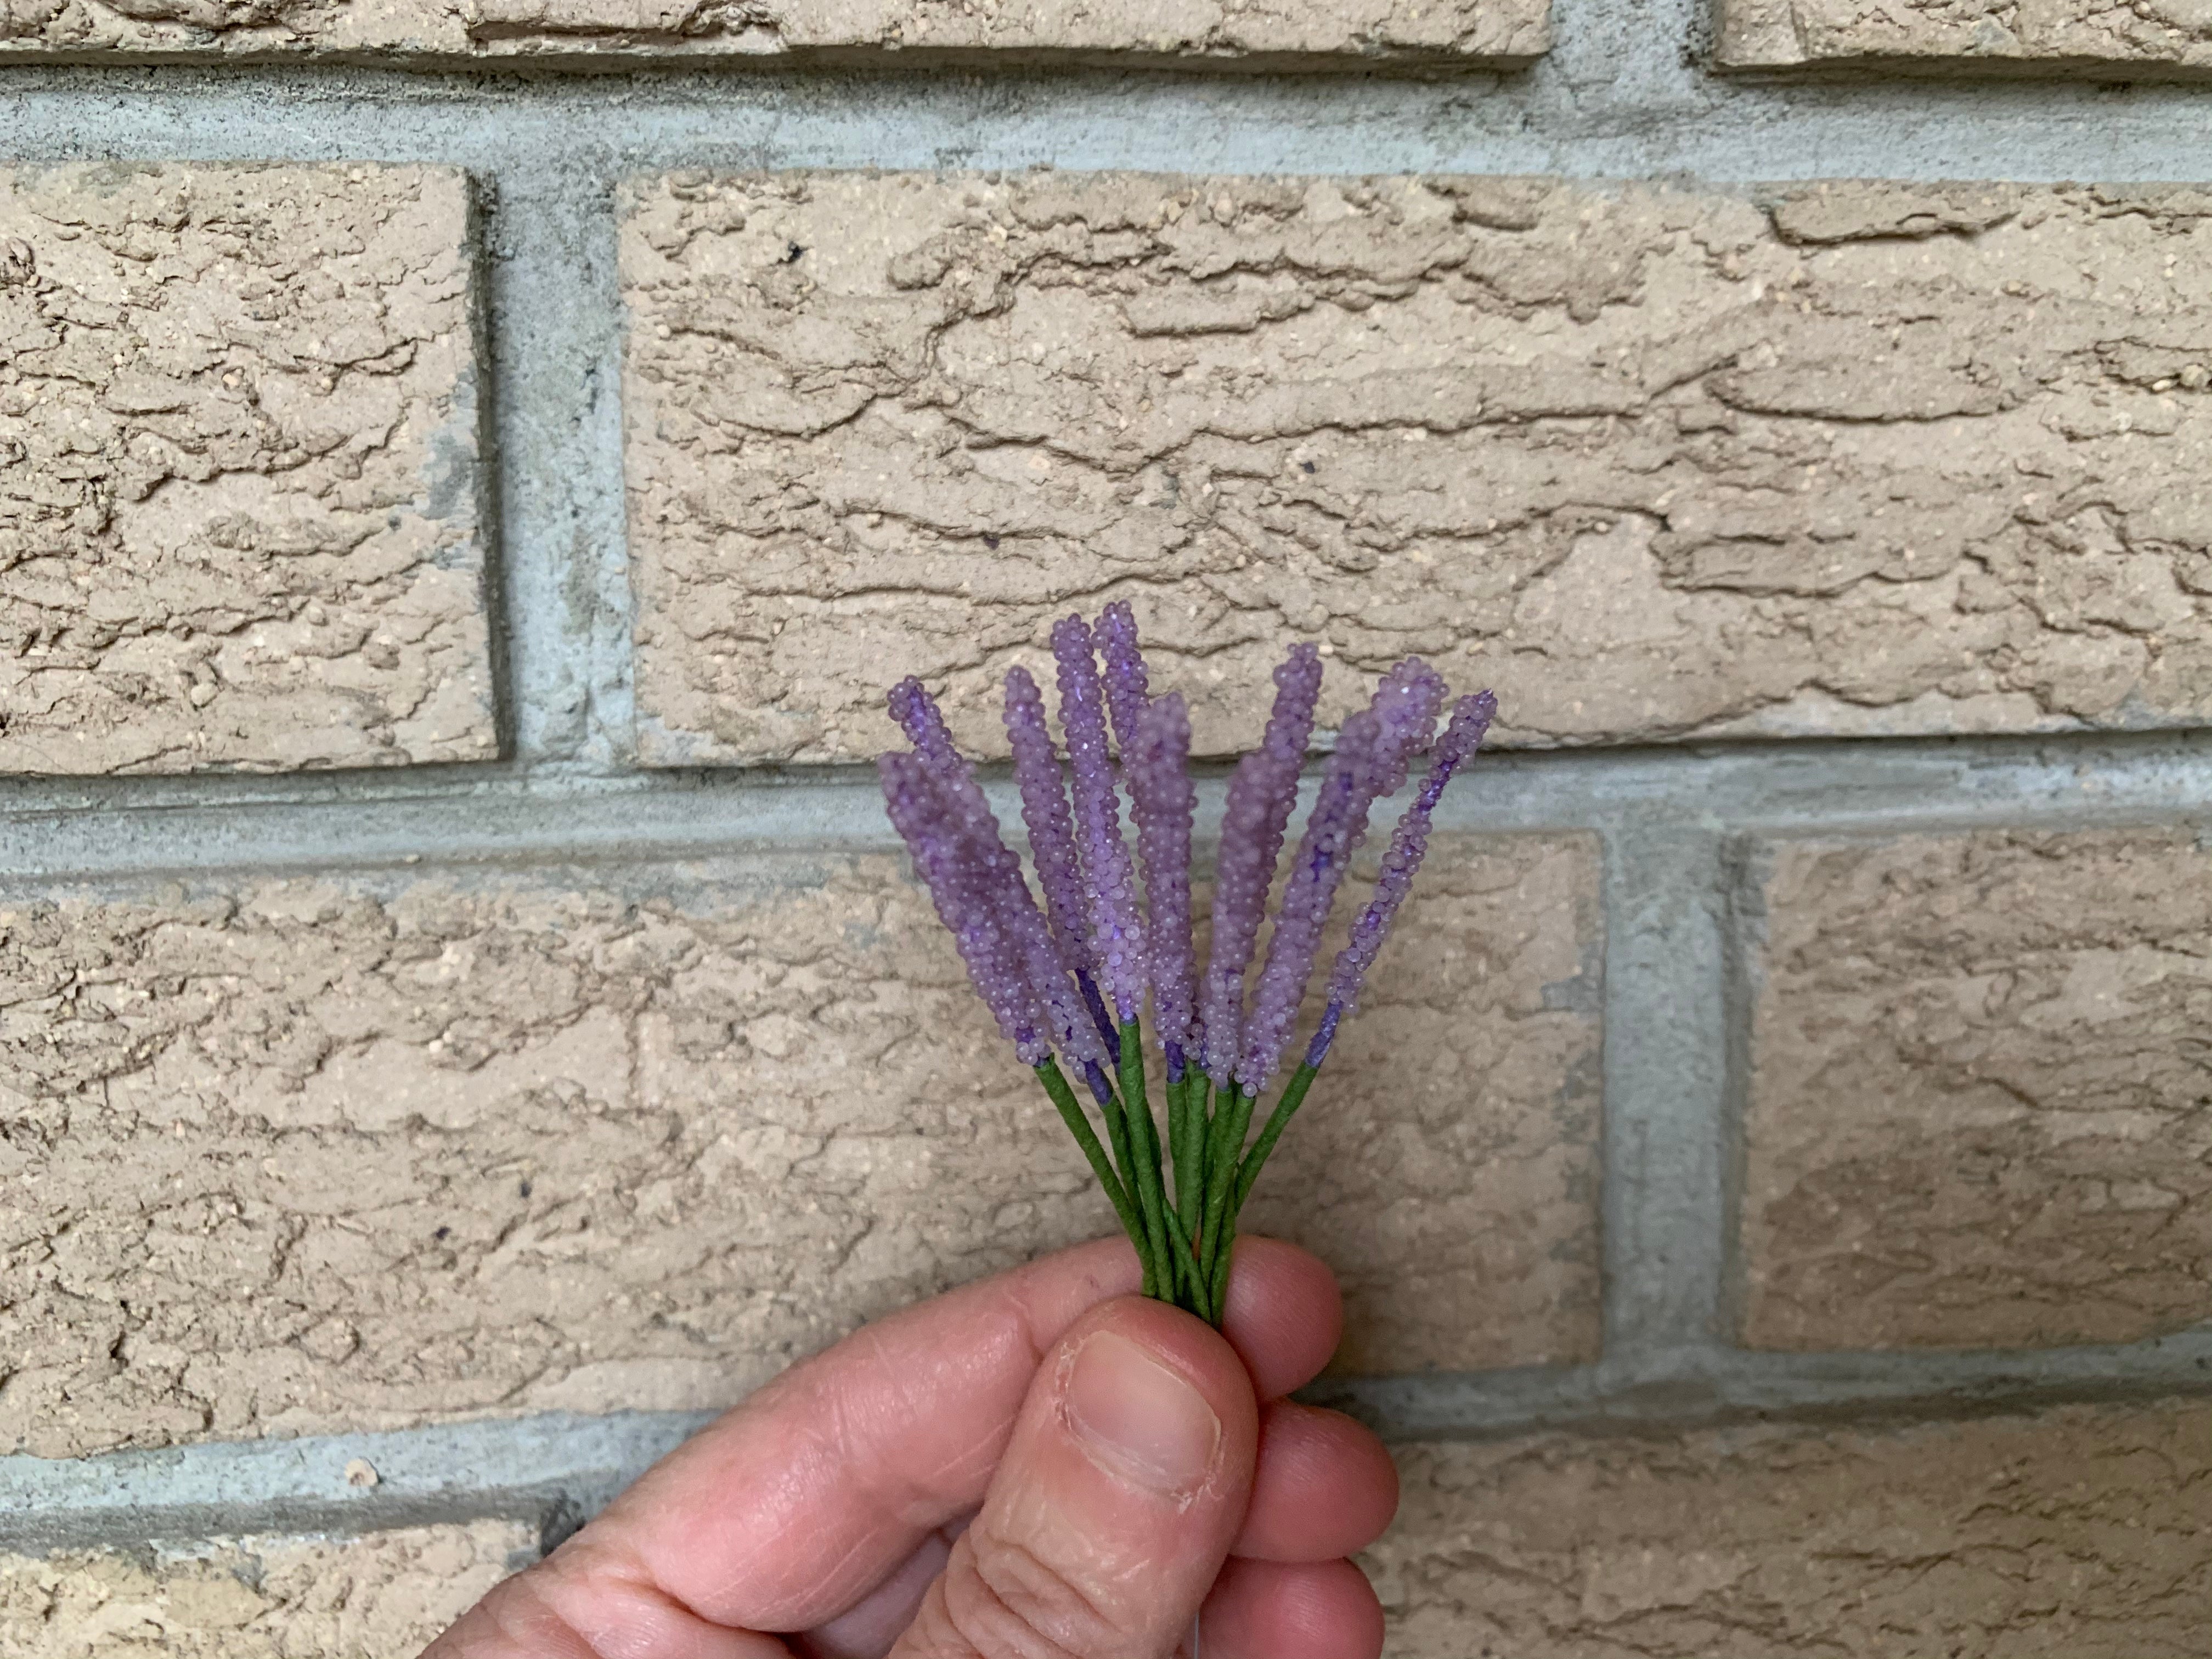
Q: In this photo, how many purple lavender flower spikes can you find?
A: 11